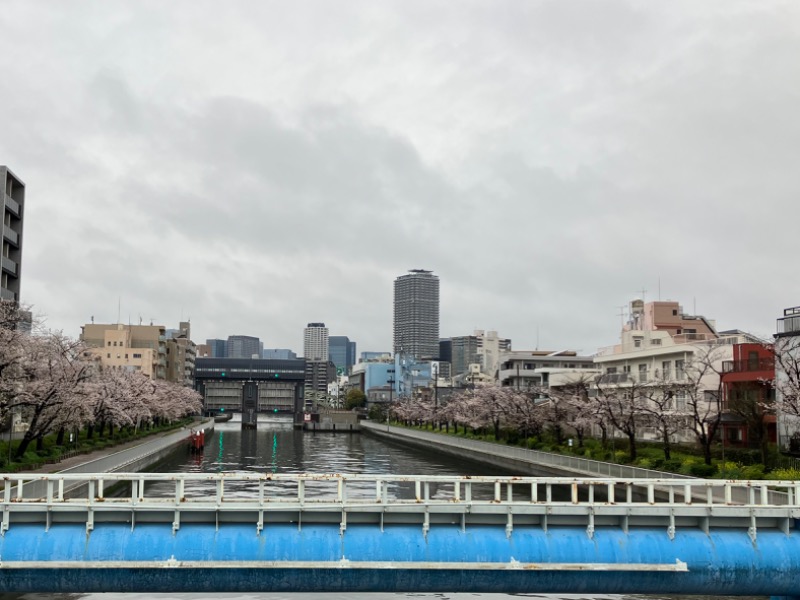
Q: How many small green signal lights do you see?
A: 4